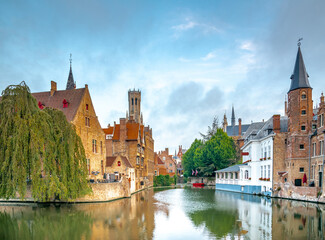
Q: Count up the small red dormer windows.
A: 2